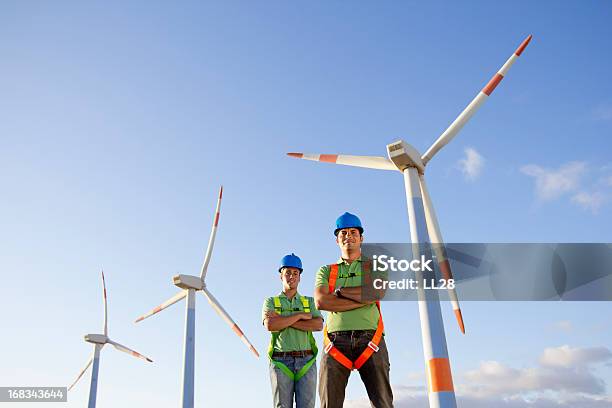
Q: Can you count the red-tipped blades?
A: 9